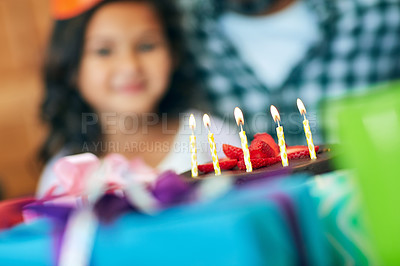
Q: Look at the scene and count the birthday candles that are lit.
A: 5